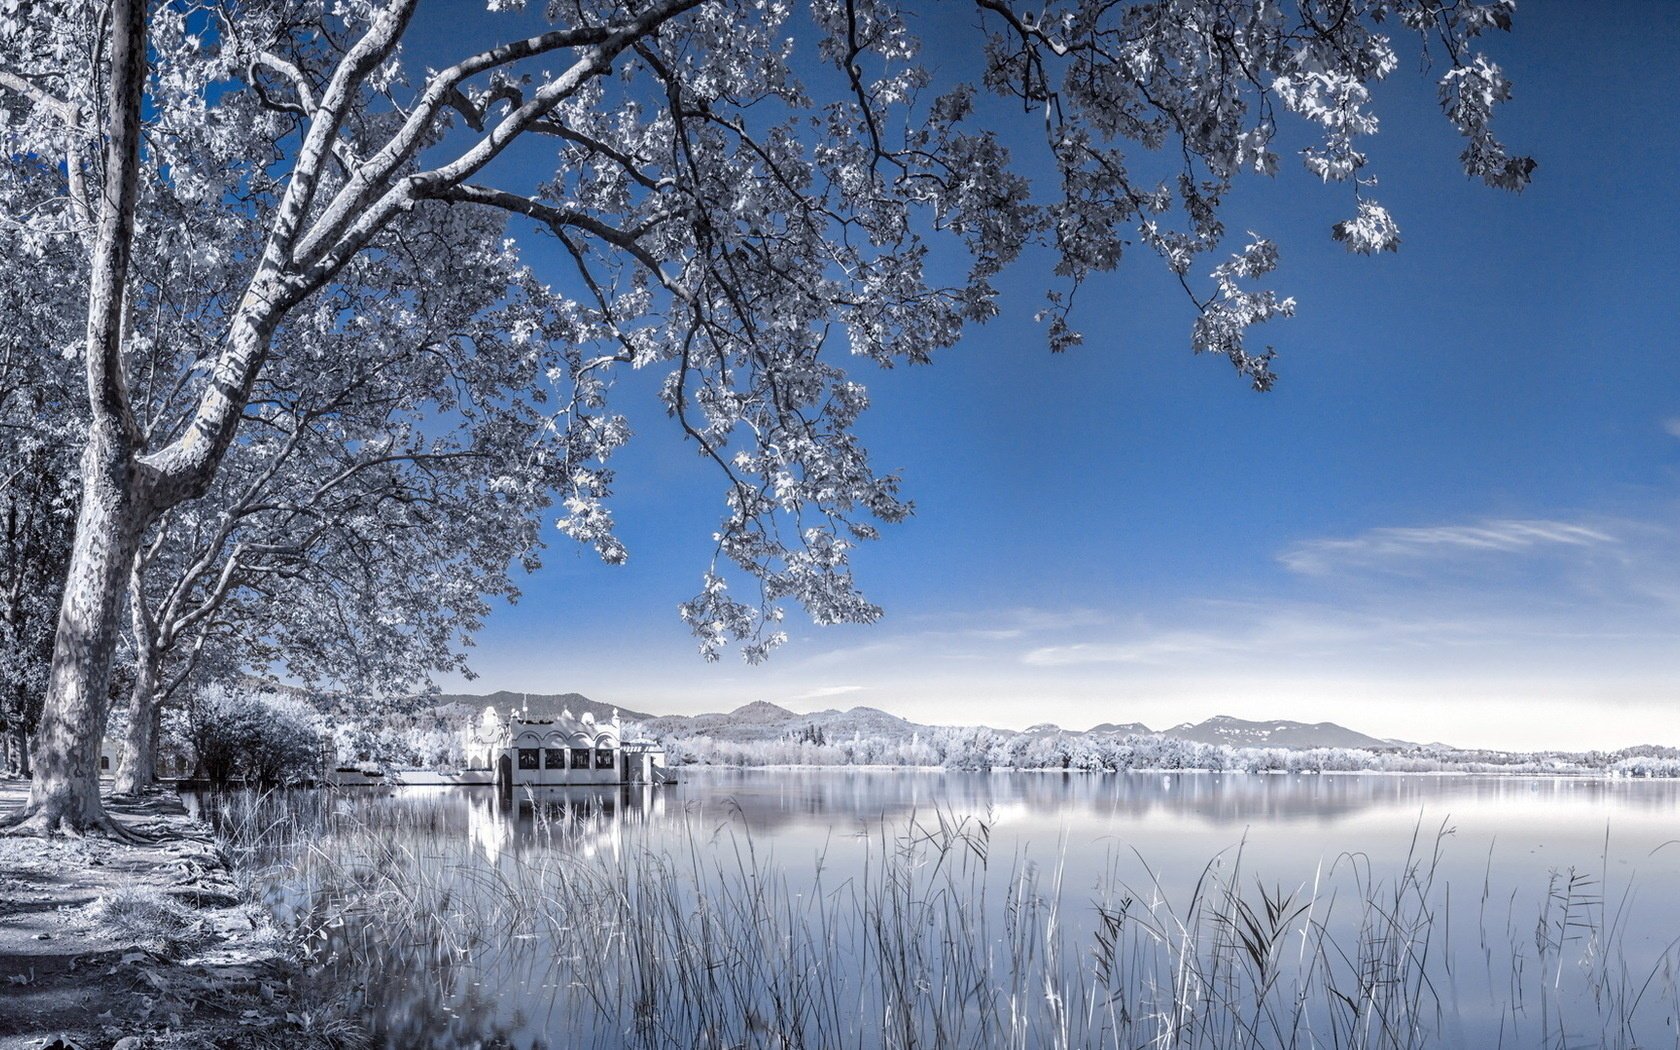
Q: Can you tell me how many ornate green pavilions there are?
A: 0